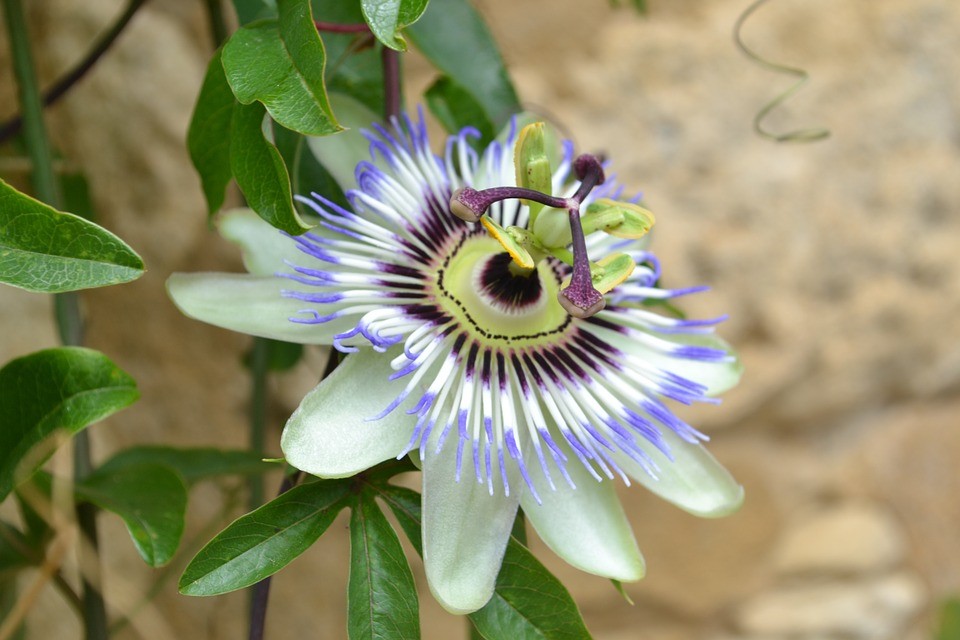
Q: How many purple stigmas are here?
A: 3